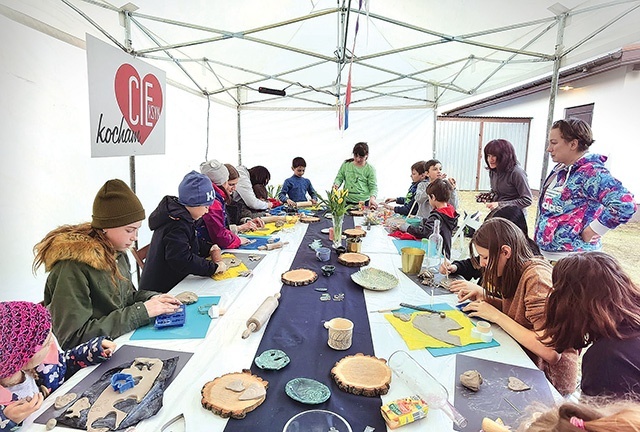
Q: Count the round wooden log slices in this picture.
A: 7